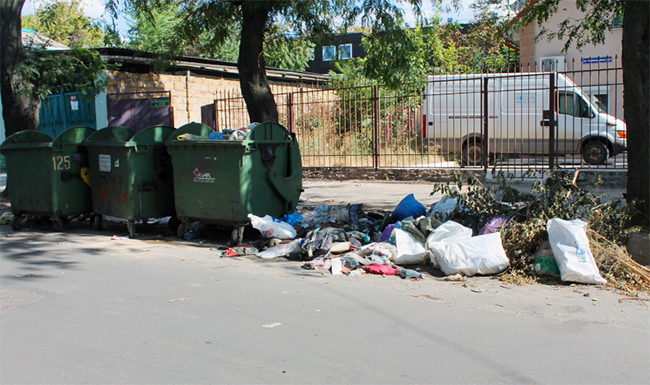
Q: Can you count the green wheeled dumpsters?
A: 3